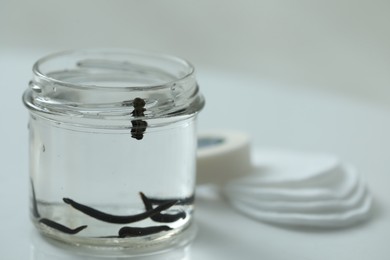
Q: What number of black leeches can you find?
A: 5